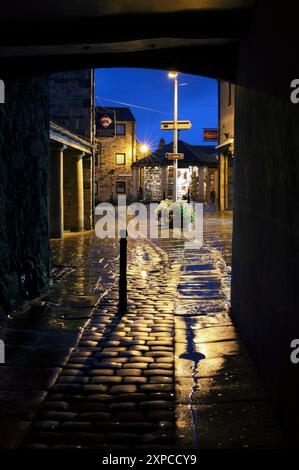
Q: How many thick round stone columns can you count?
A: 2